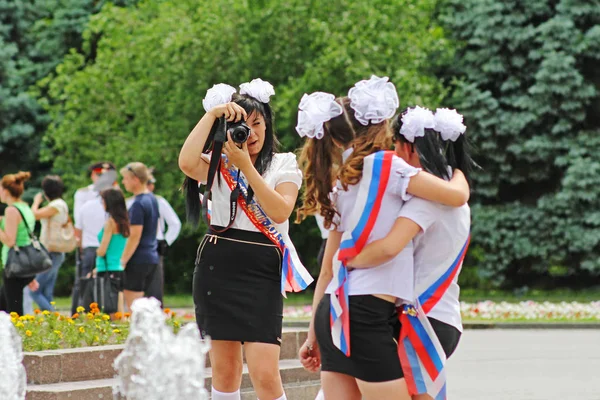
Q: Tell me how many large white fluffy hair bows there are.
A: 6